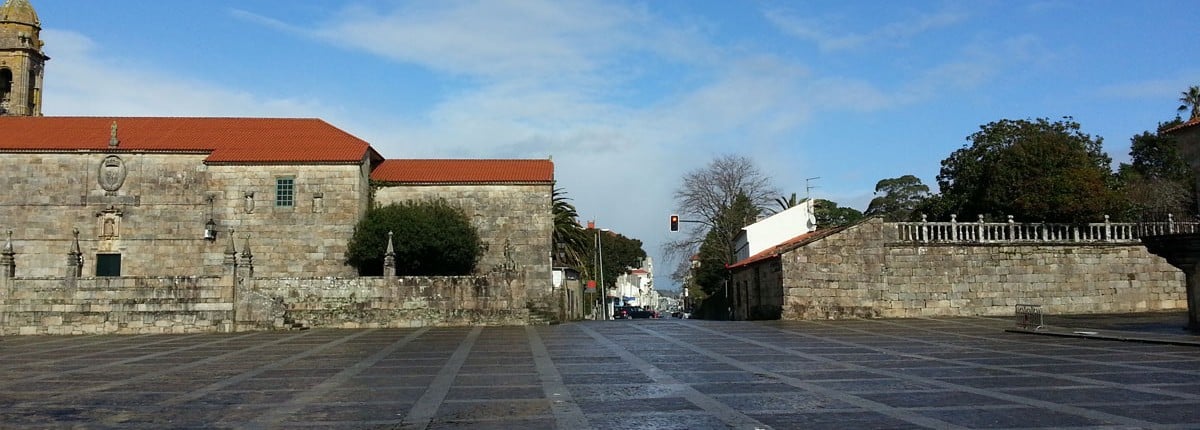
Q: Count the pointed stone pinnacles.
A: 5